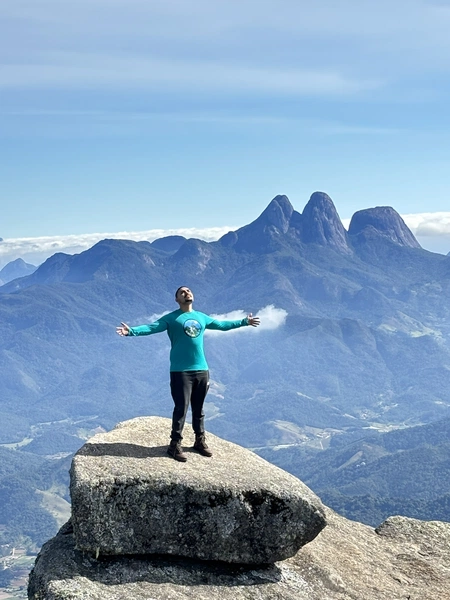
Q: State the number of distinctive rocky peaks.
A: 3